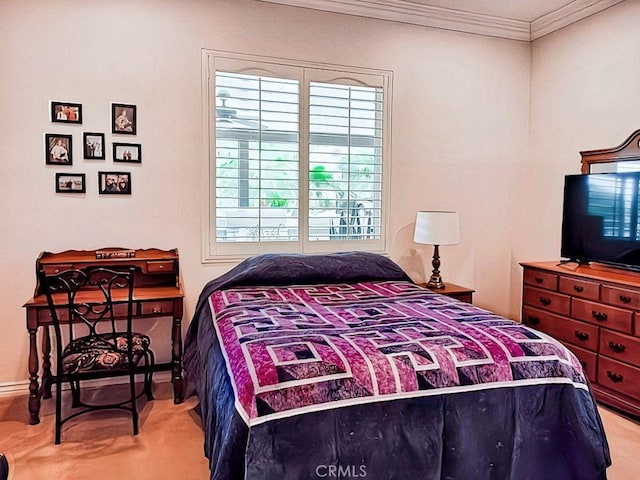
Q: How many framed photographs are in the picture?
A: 7